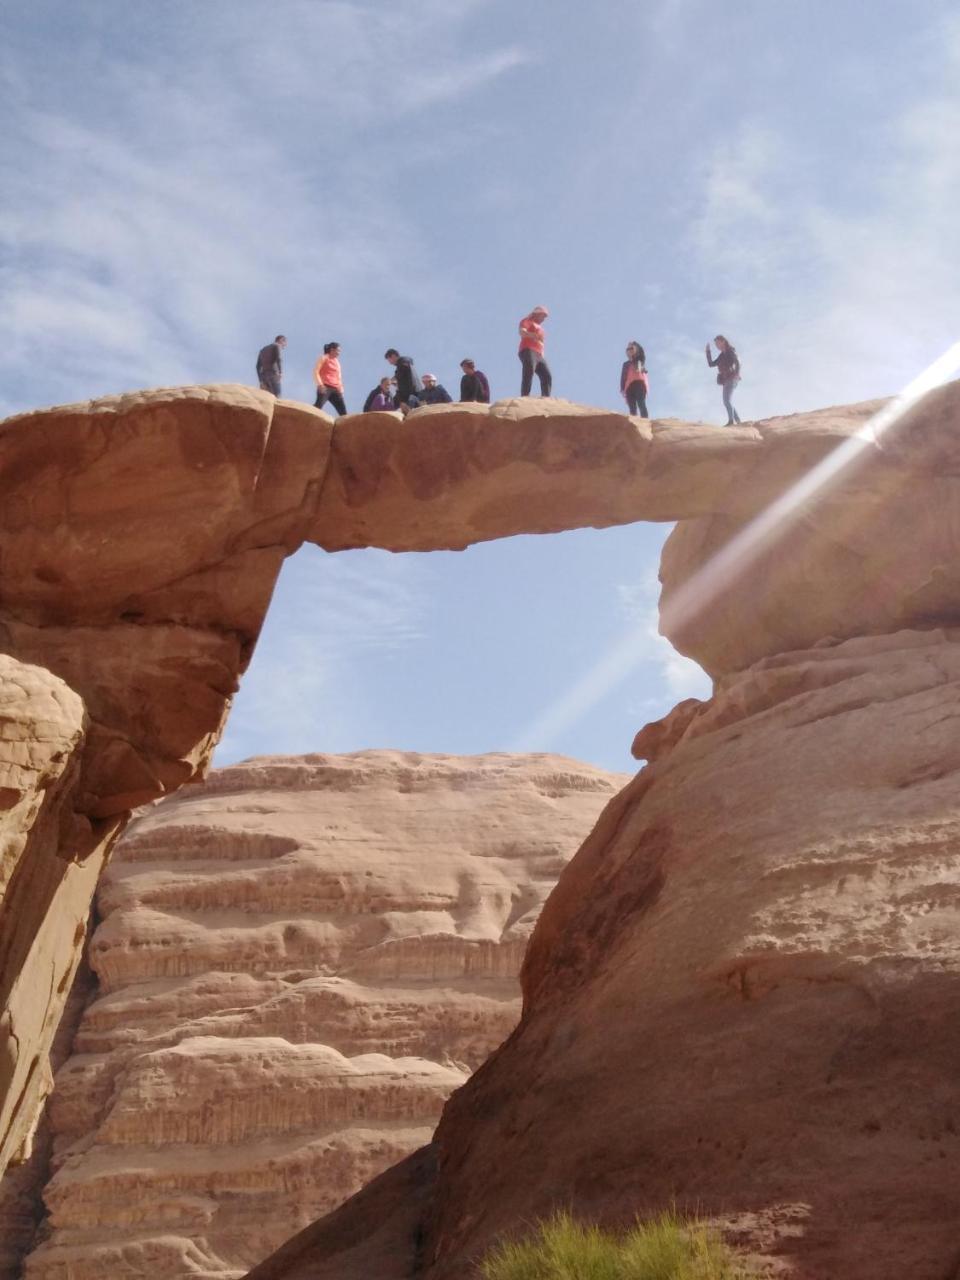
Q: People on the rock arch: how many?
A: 9